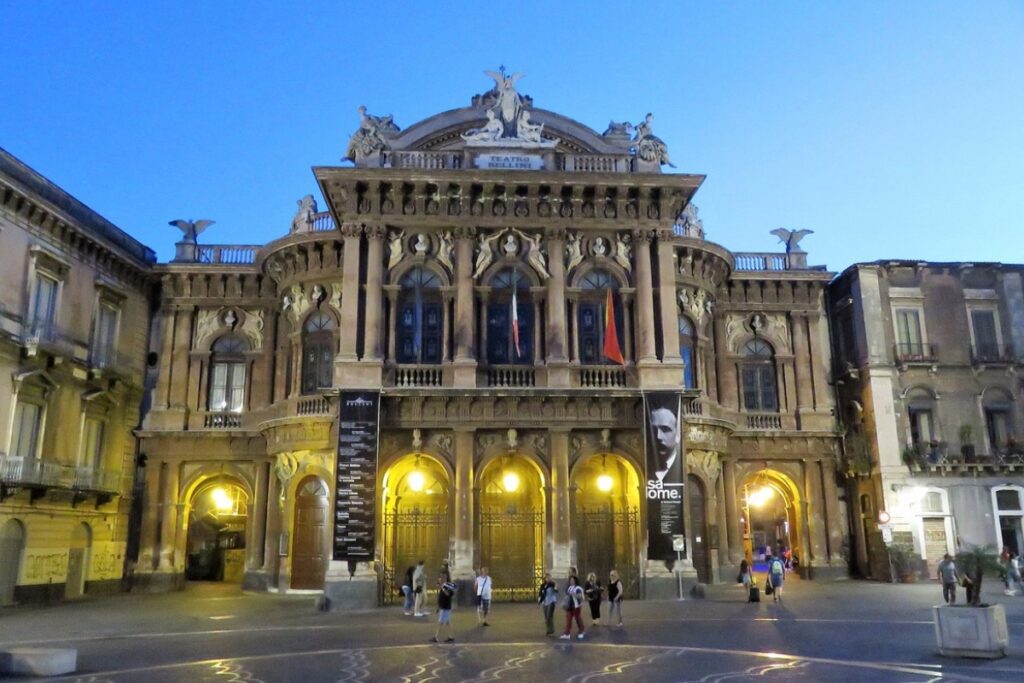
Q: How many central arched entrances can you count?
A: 3